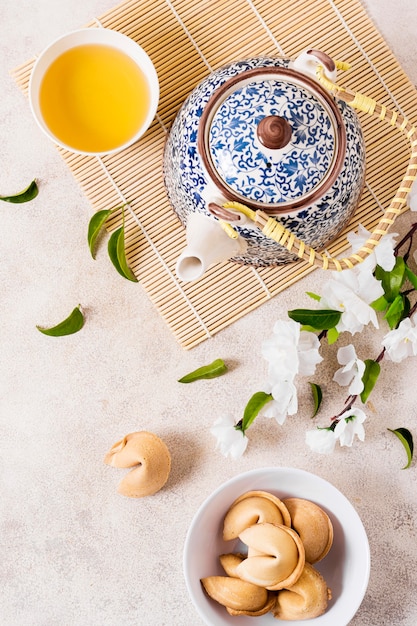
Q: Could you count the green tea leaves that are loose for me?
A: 7